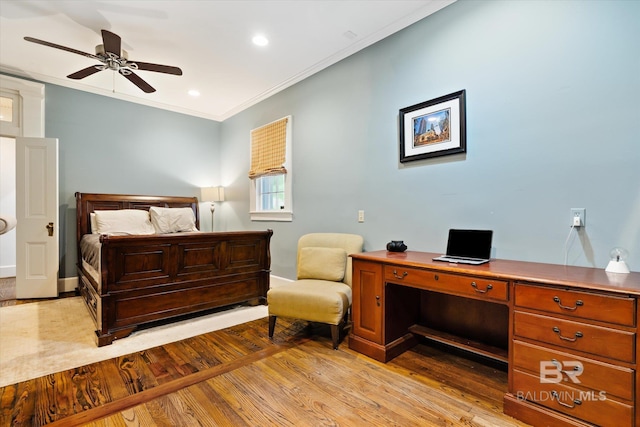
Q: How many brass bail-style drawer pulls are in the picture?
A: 6